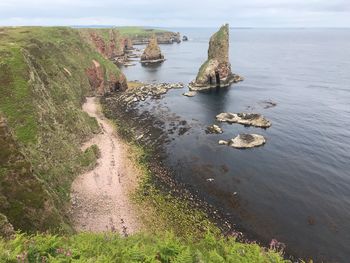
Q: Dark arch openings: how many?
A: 2